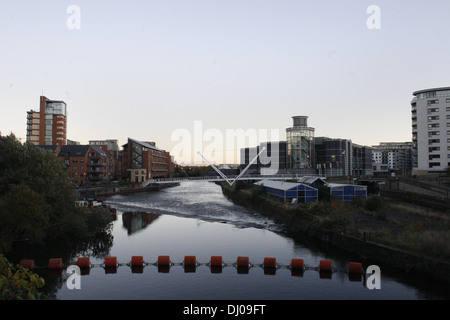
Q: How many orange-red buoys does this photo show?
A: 13